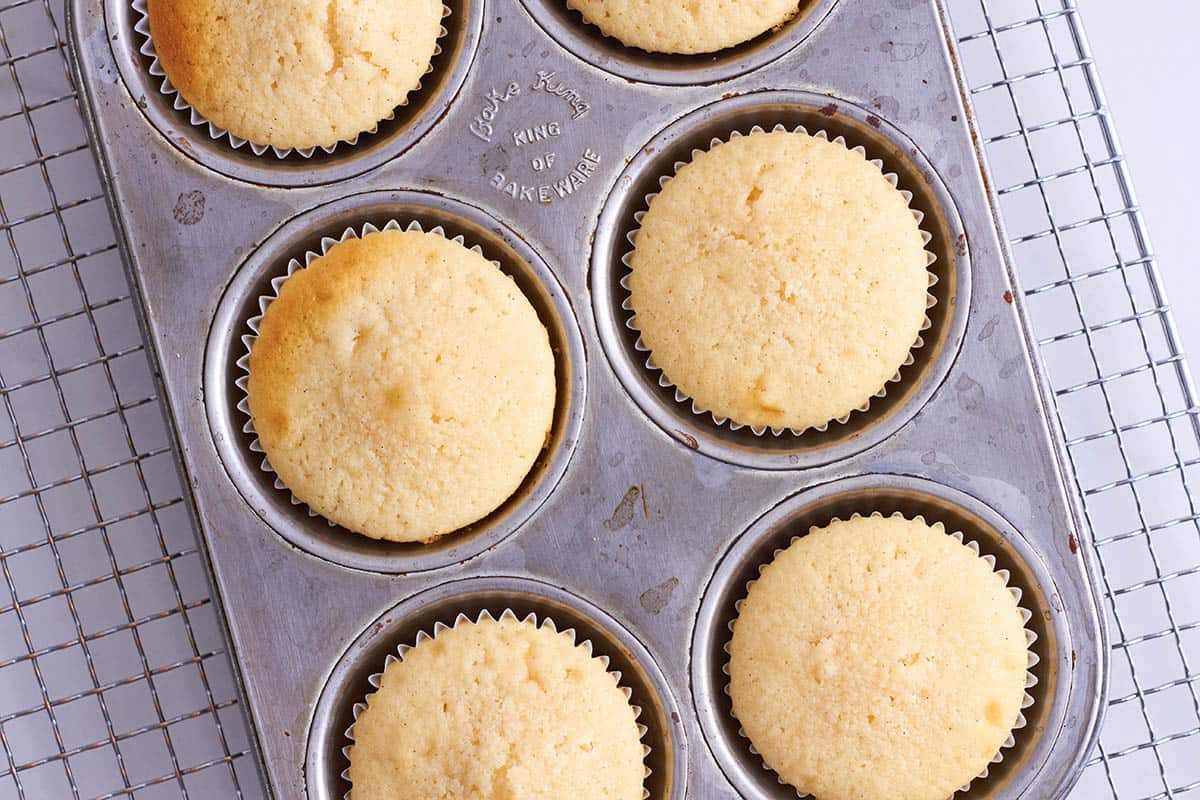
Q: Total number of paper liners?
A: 6